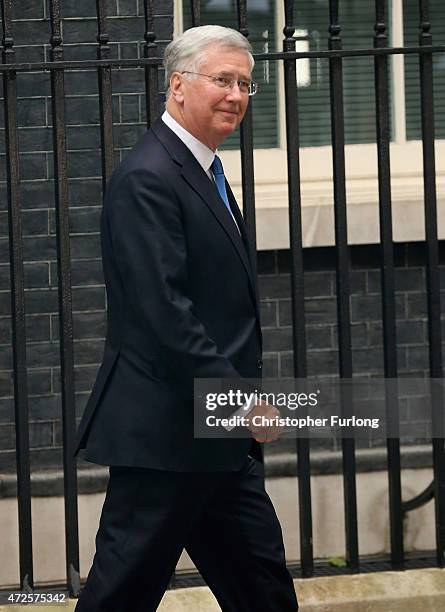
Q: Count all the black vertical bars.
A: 10